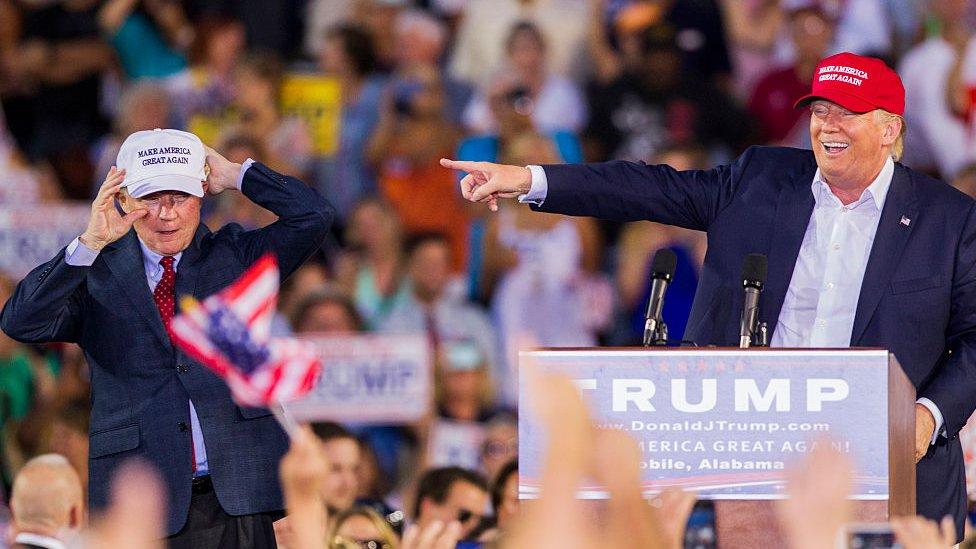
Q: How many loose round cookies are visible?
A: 0